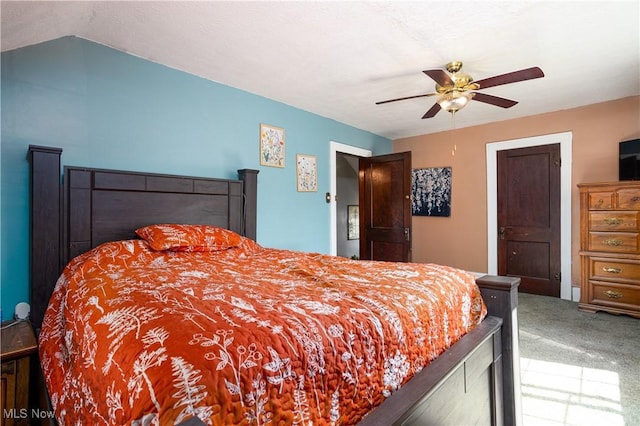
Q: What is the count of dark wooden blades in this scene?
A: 5